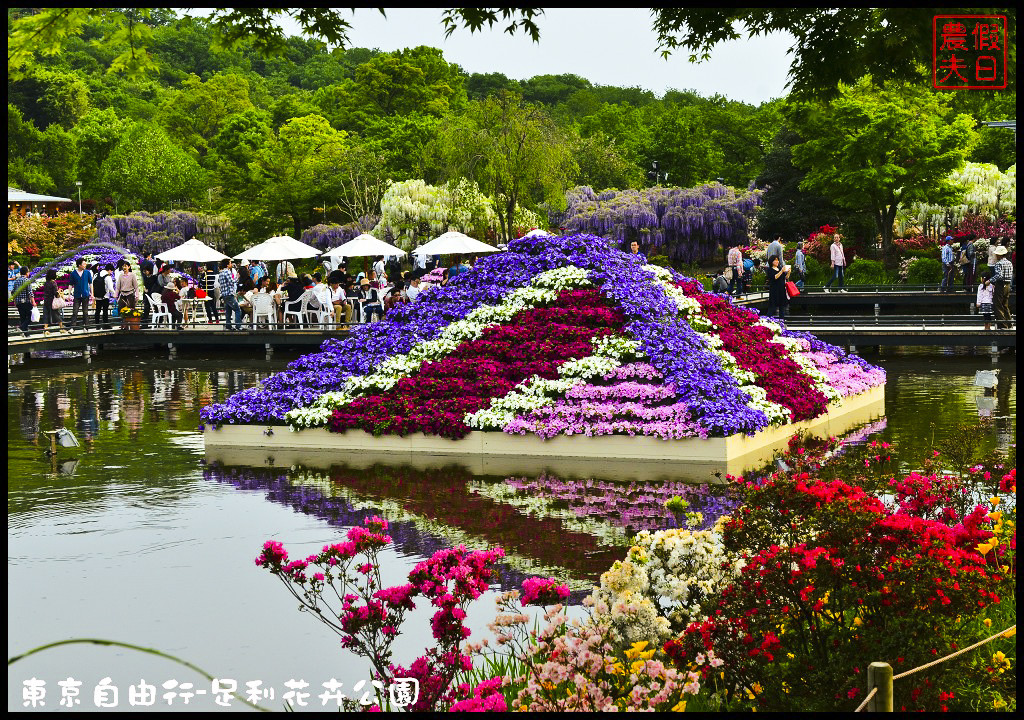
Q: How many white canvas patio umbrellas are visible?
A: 5